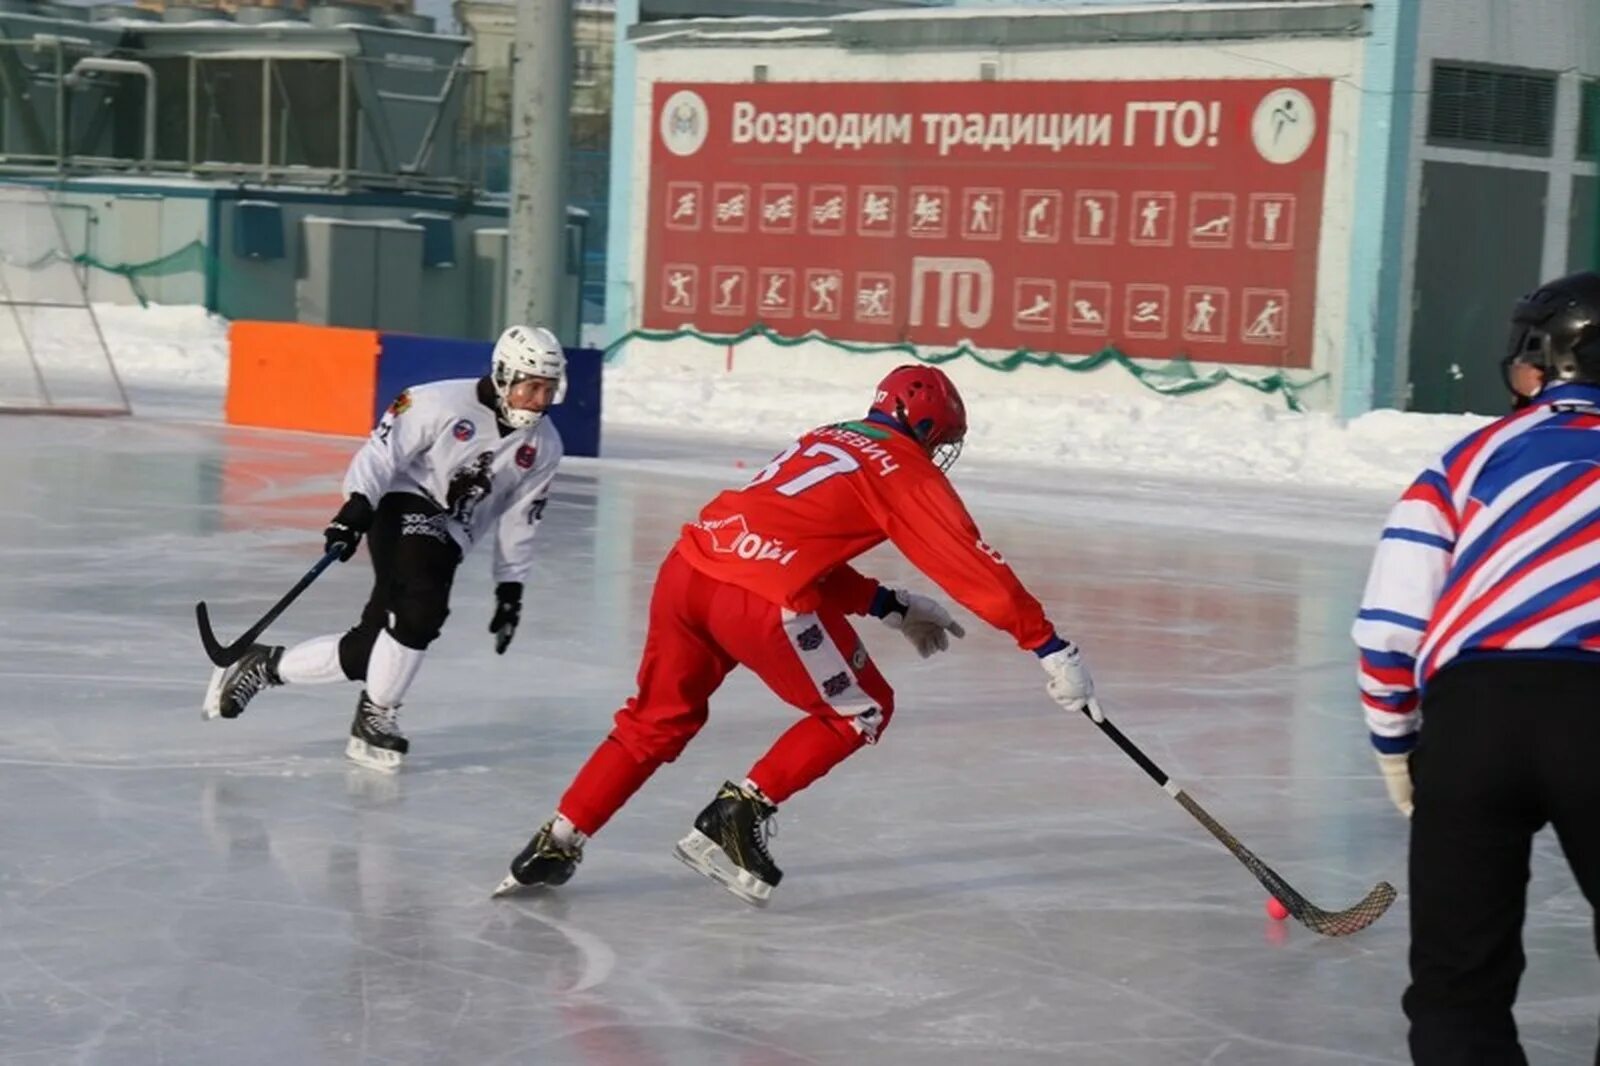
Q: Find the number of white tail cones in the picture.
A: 0